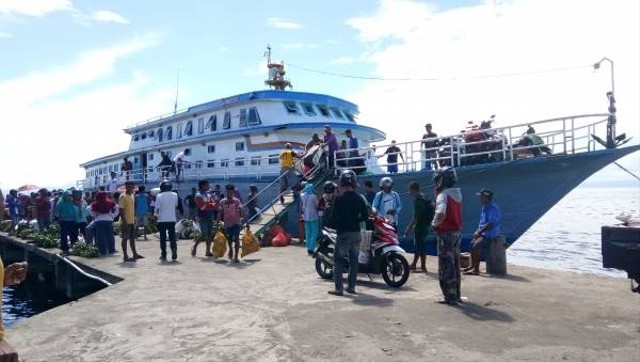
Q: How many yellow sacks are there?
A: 2